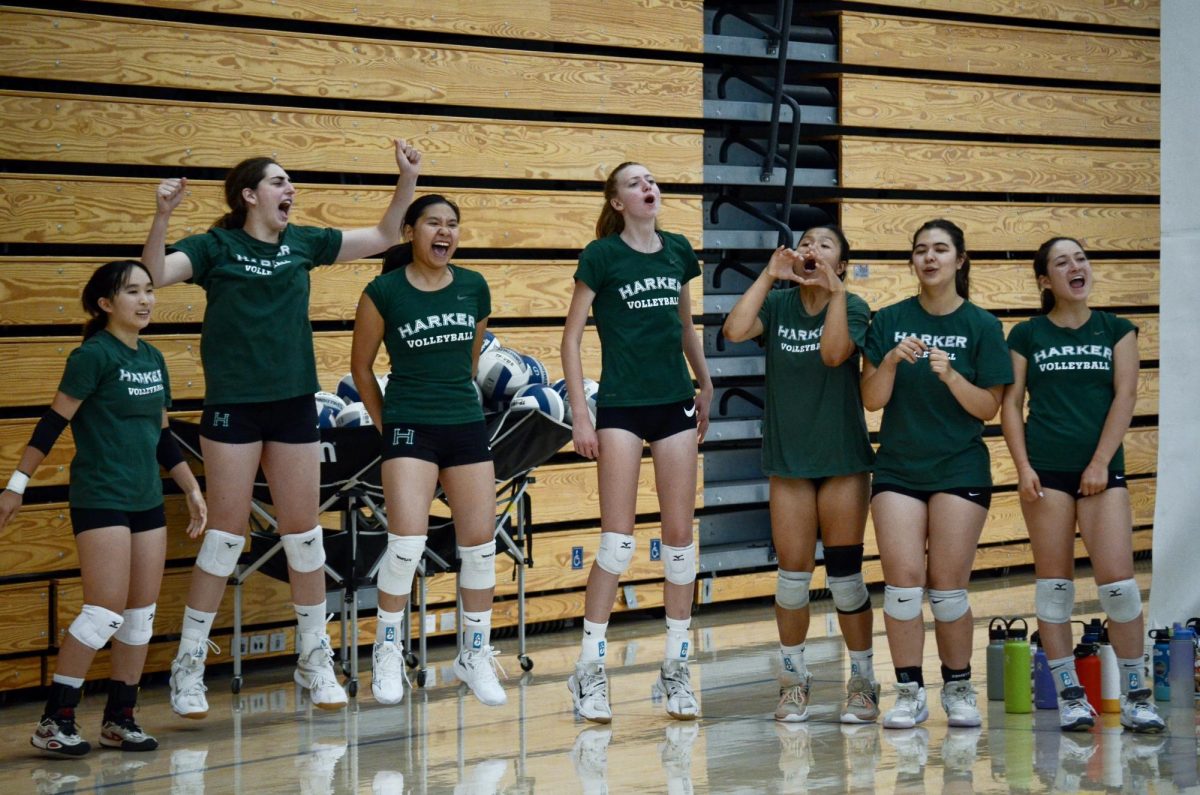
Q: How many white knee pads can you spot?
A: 14